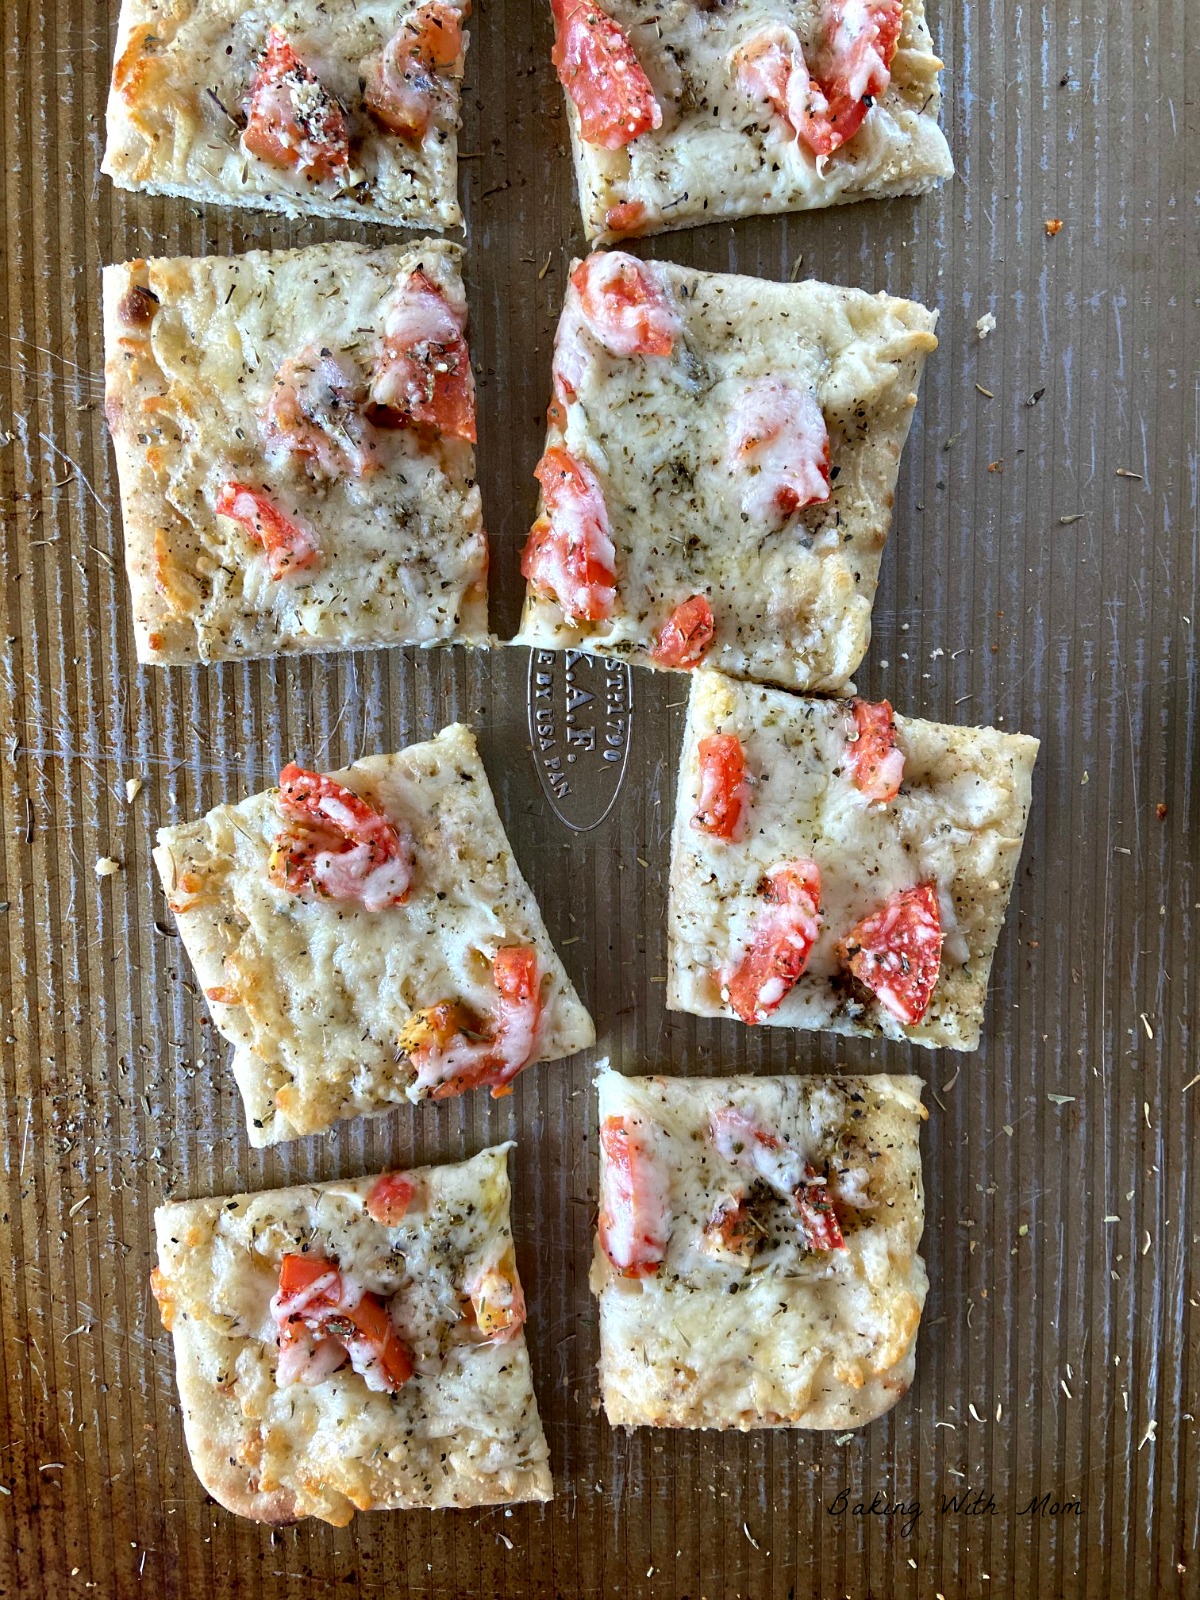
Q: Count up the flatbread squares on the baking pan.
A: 8